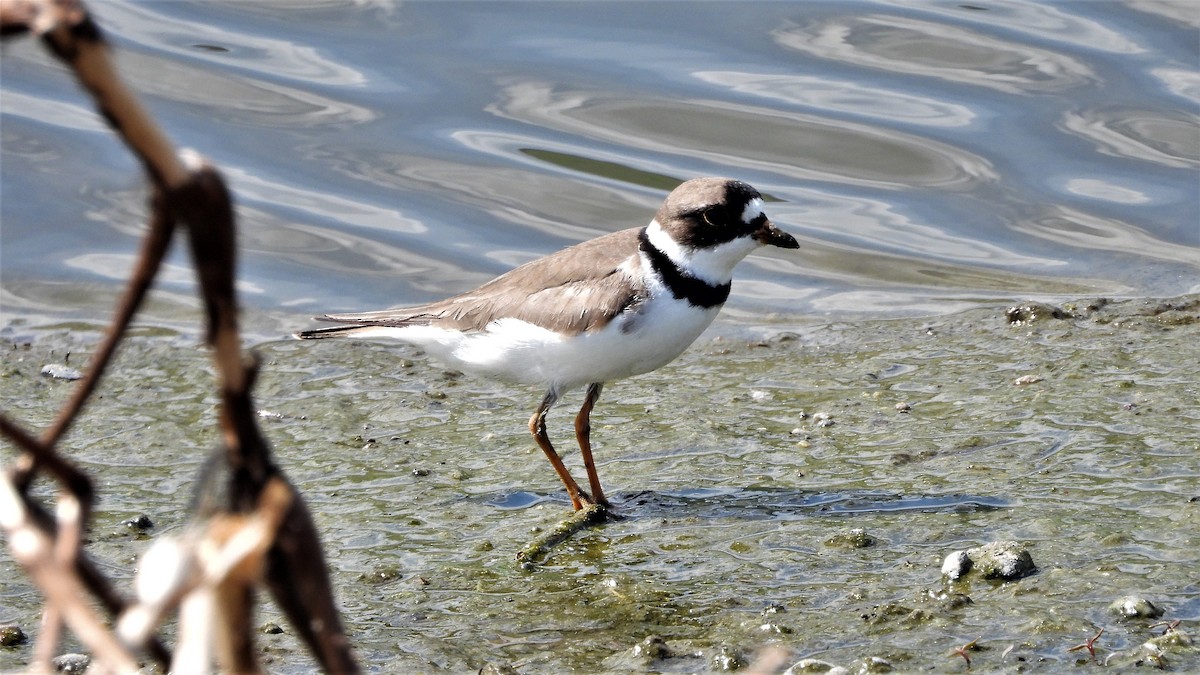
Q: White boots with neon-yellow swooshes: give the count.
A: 0